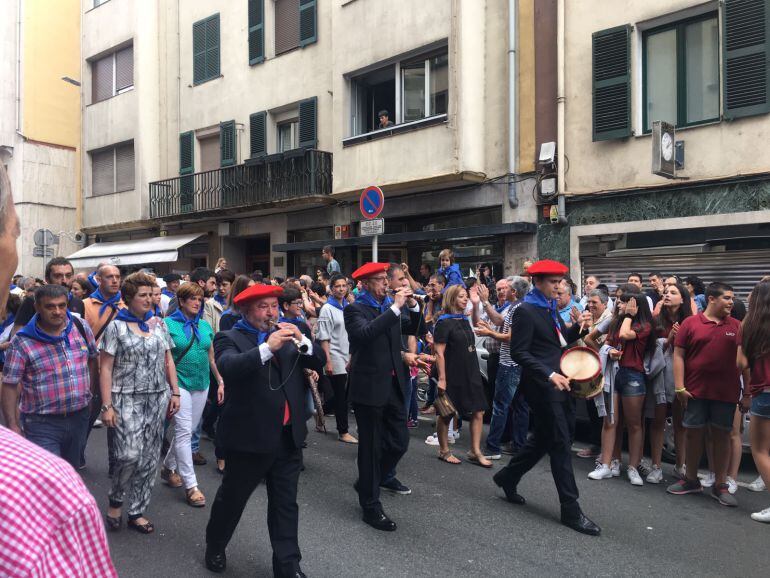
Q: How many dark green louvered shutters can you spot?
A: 10